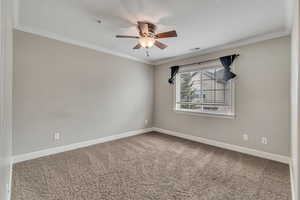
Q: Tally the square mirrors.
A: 0